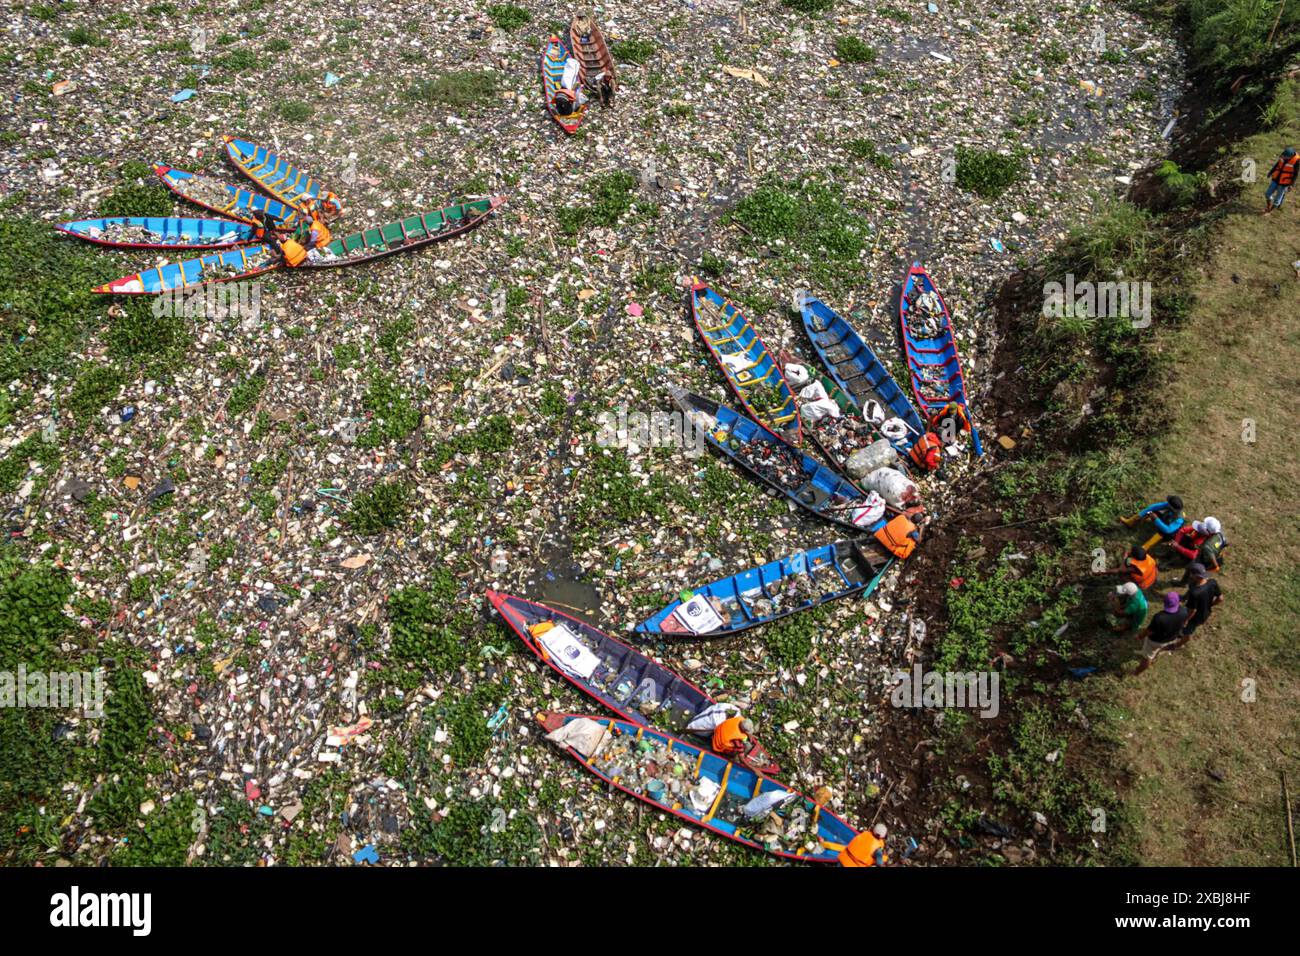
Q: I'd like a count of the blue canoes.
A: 11